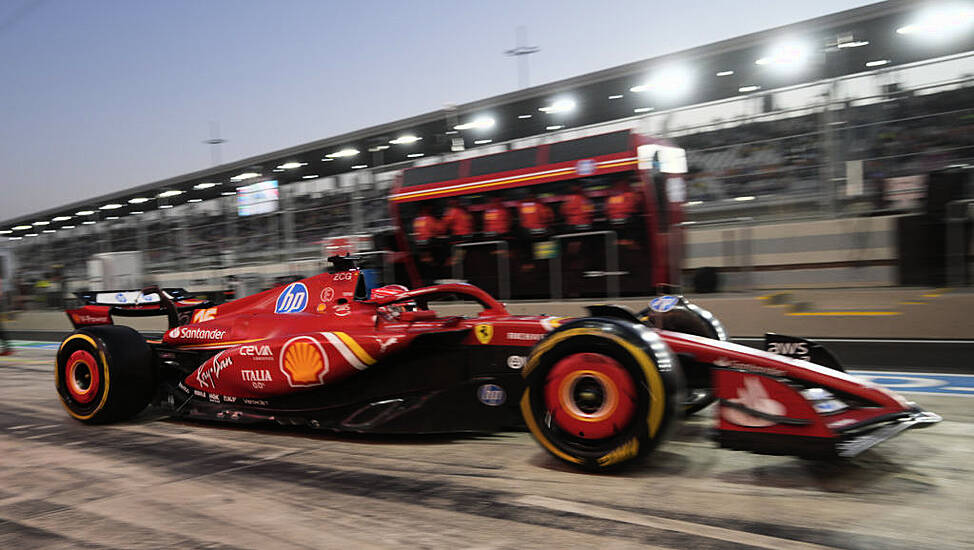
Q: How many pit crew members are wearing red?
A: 6